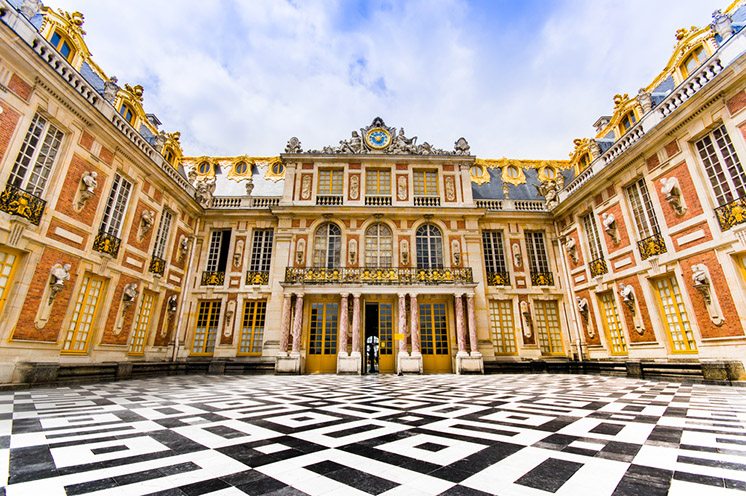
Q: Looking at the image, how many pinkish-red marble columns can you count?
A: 8